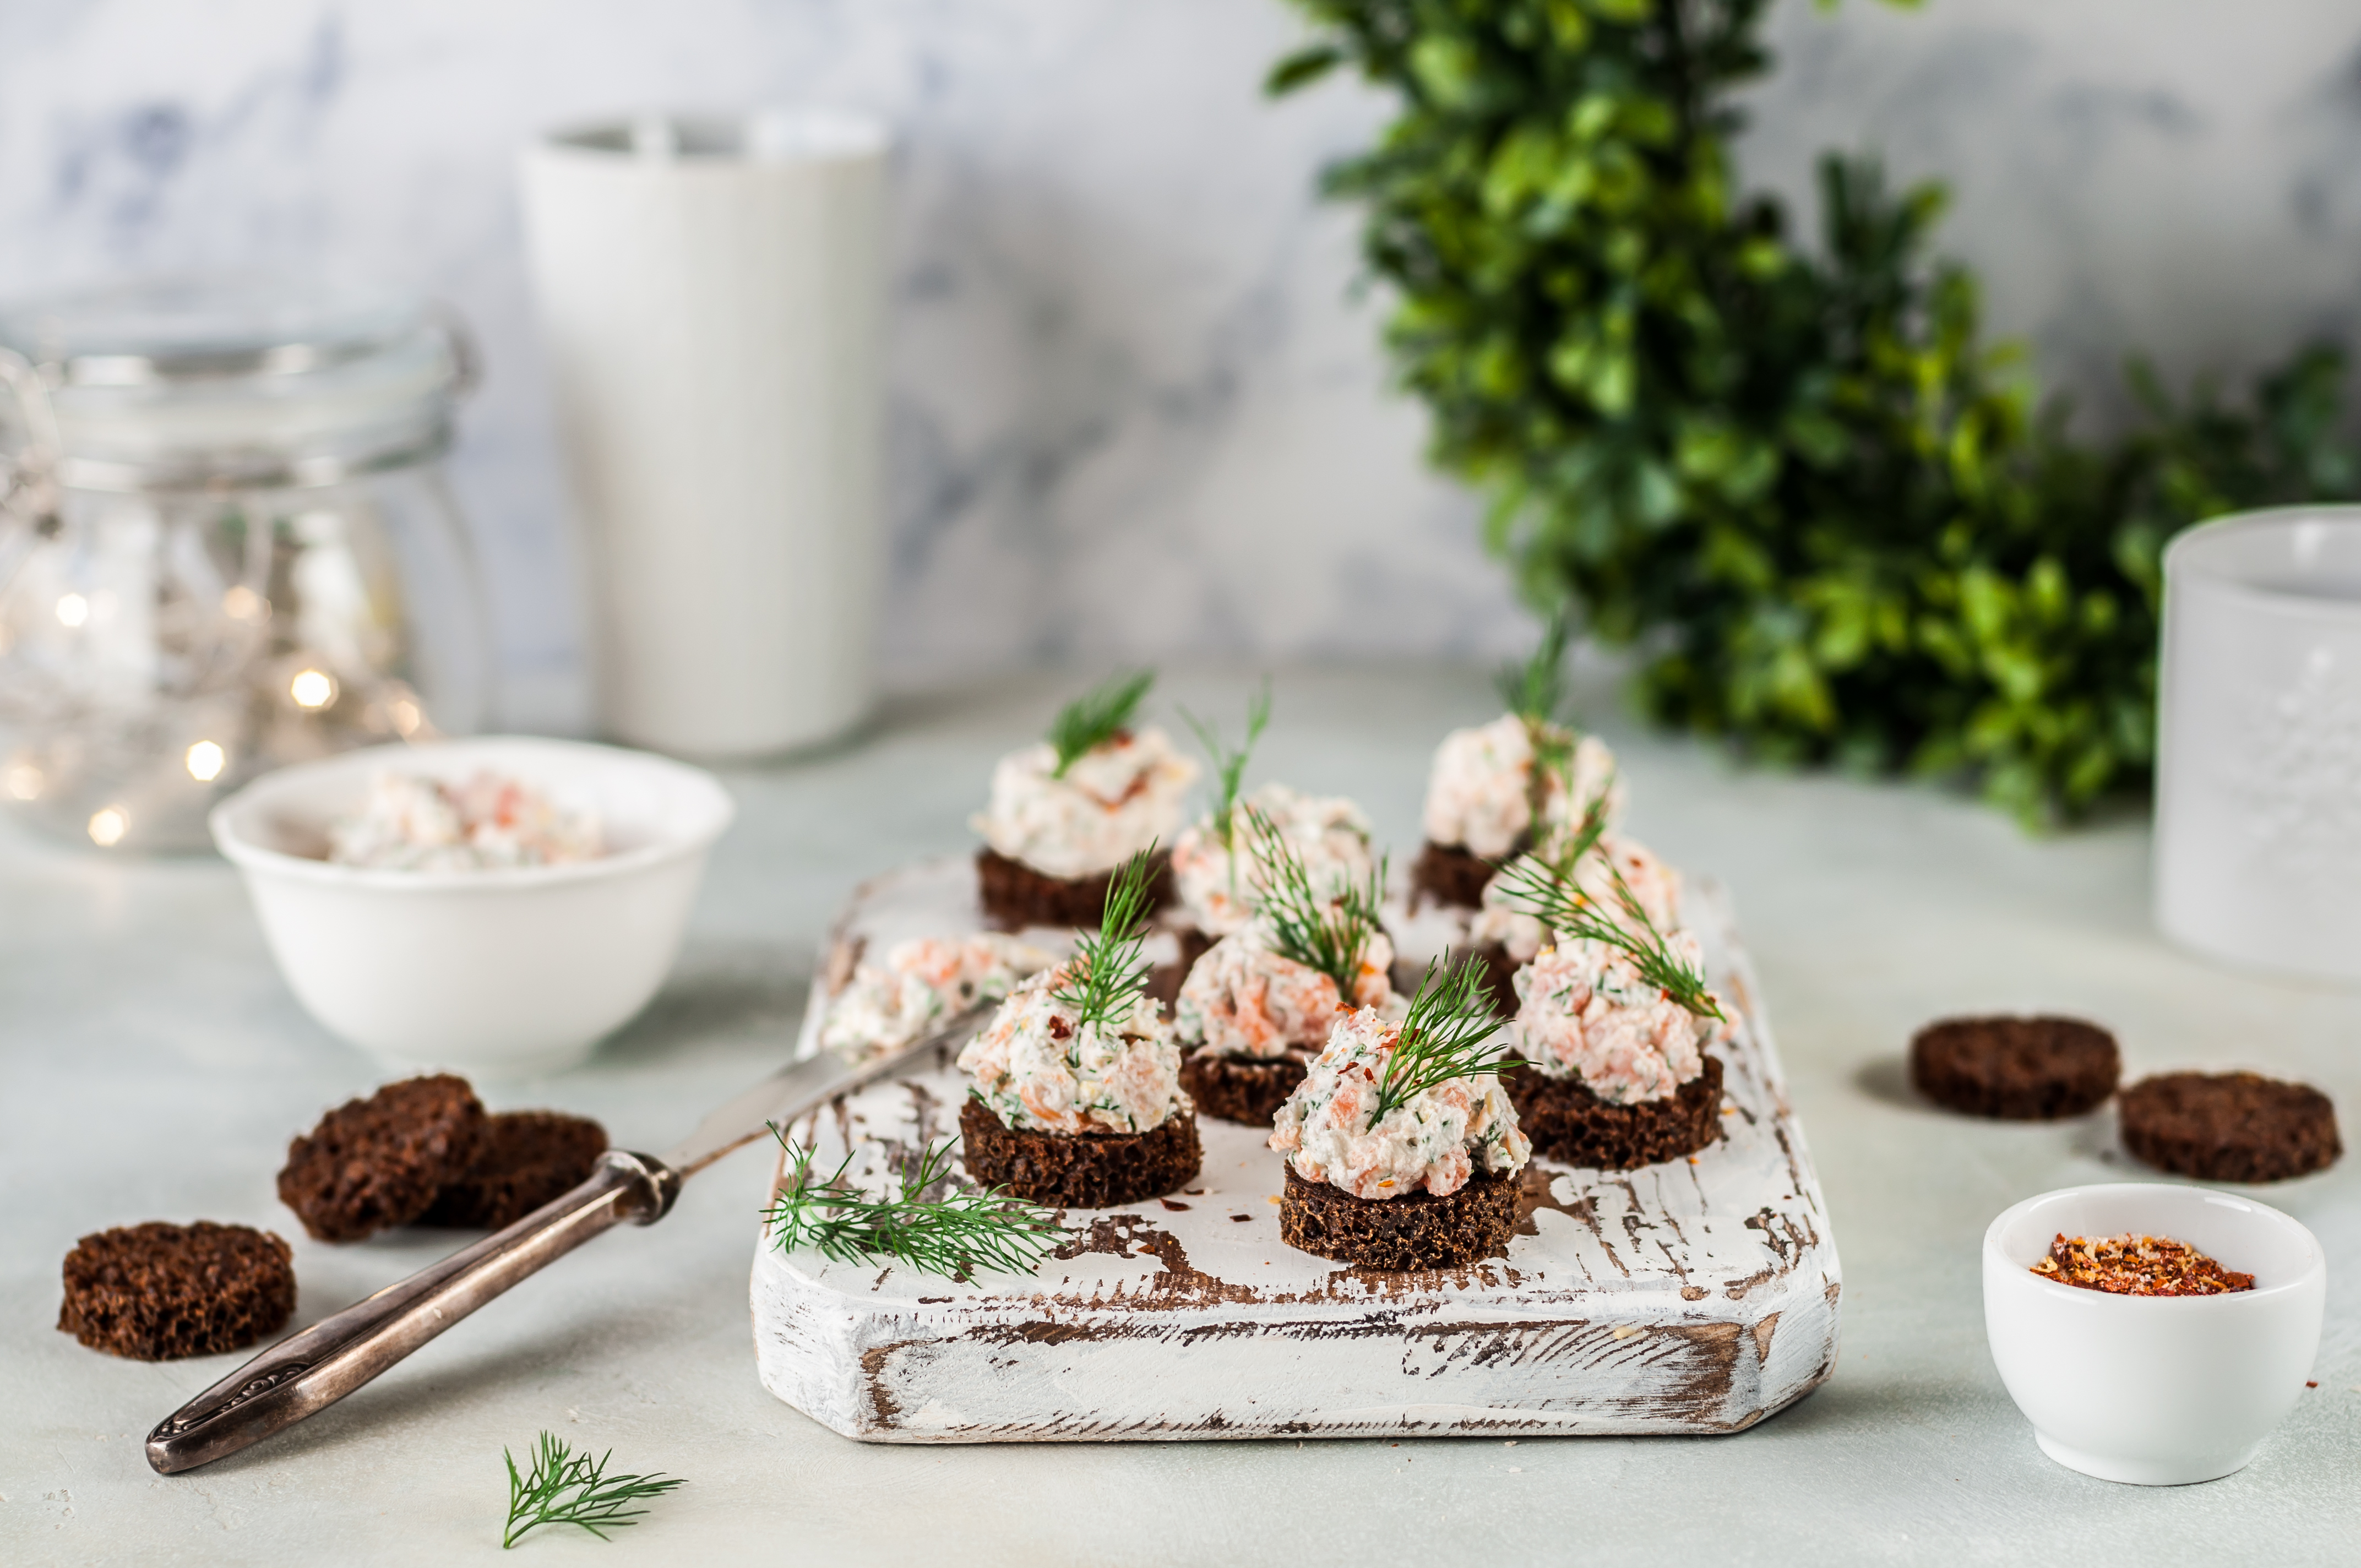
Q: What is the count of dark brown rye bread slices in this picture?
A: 13